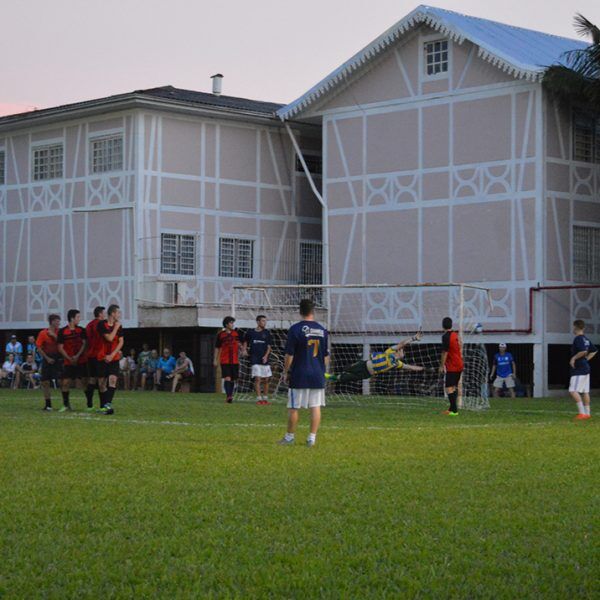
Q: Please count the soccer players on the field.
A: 10